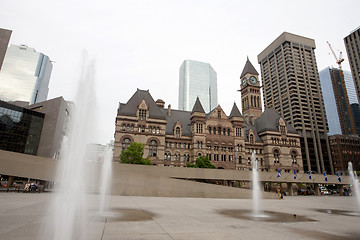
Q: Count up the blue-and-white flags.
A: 5